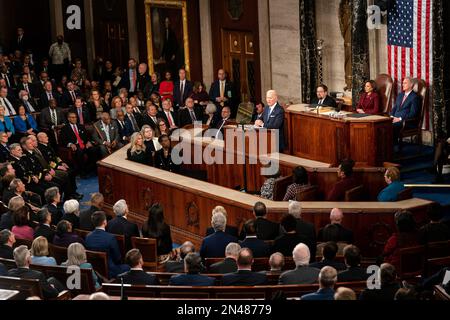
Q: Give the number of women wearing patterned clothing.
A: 2